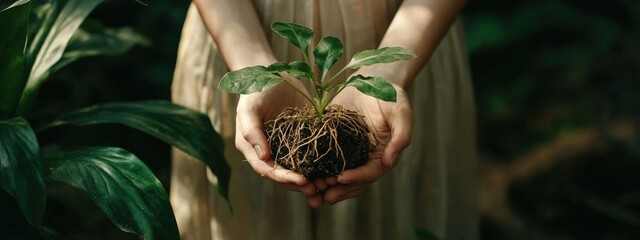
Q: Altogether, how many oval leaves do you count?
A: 6